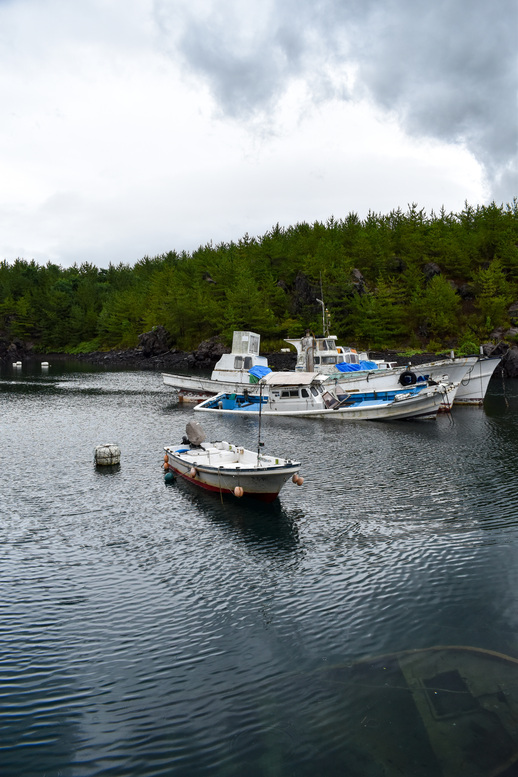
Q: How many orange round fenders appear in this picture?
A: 6